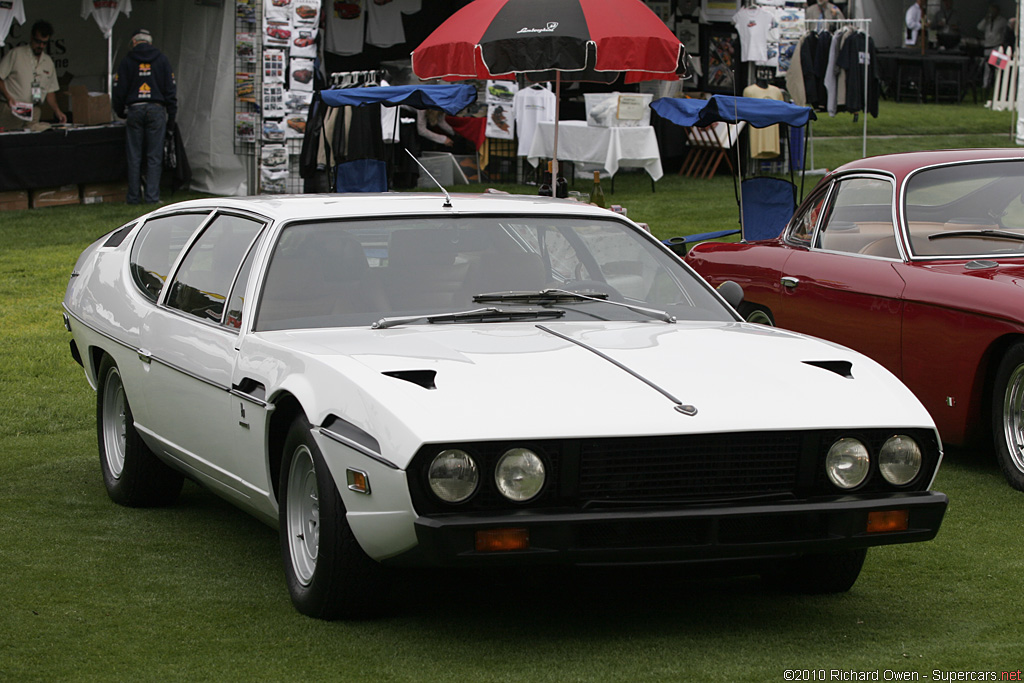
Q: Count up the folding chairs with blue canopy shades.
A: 2